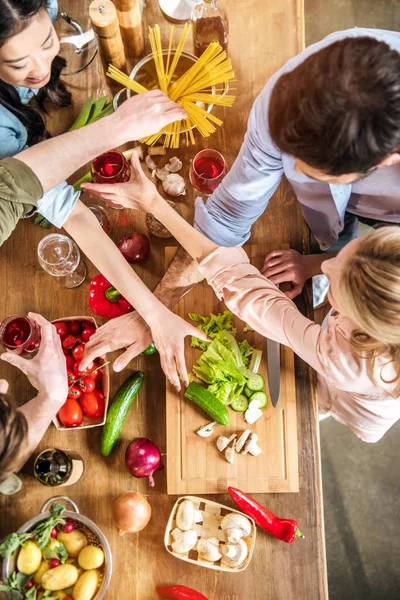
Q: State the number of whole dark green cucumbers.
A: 1